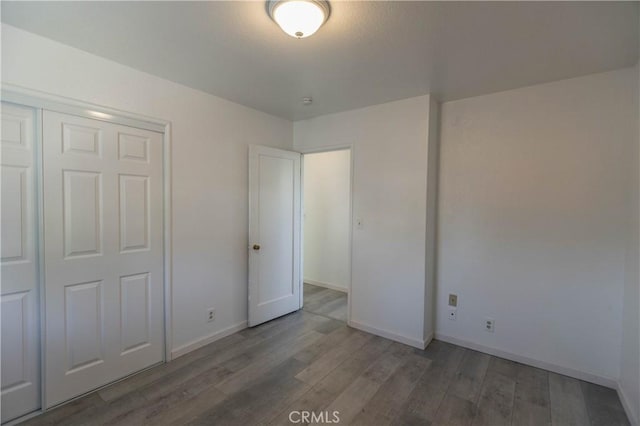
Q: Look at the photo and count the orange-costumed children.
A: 0